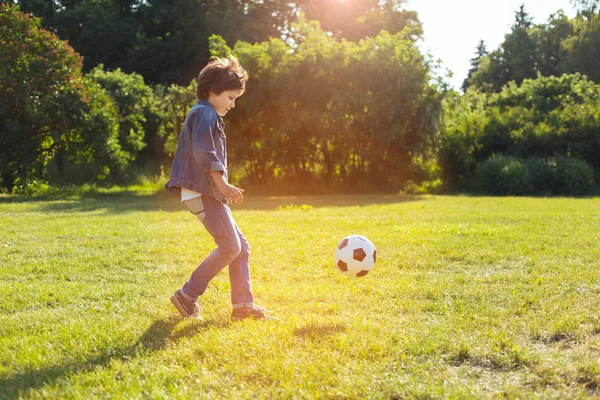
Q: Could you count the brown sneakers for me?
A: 2